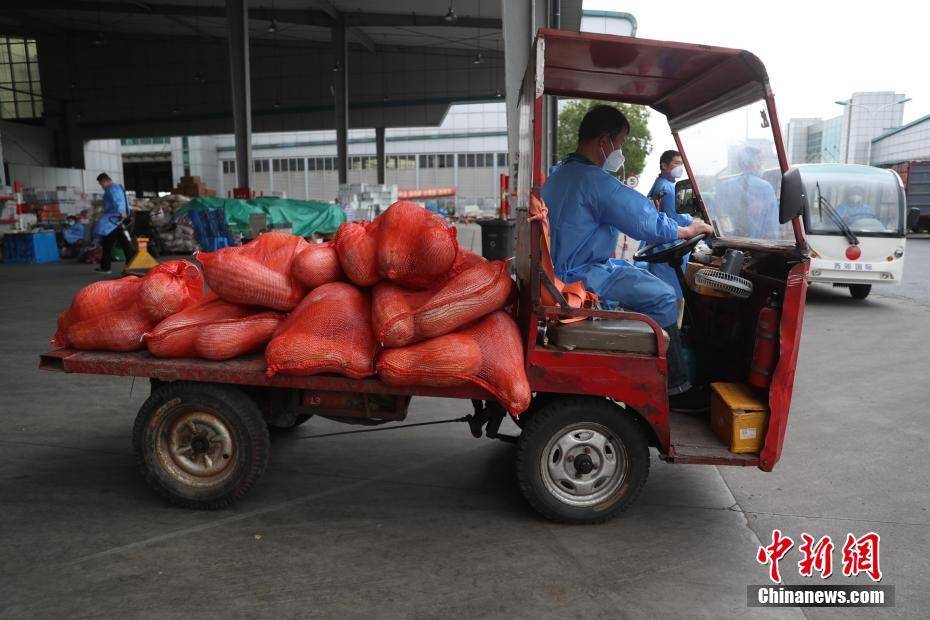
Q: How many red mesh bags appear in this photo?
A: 7